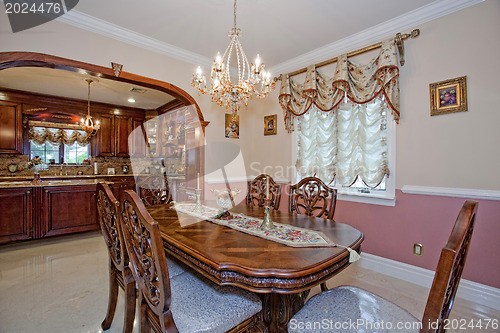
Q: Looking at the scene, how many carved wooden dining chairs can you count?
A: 6